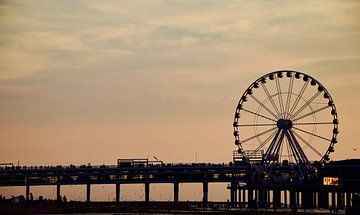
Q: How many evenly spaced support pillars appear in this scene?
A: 7